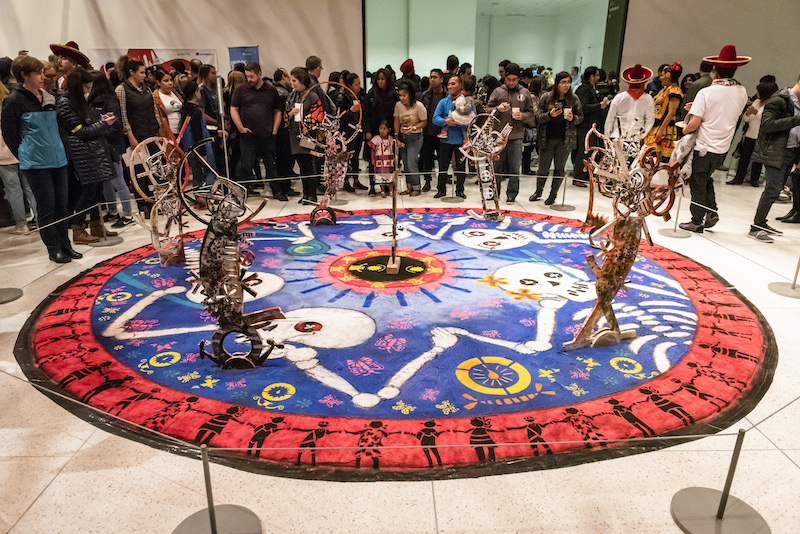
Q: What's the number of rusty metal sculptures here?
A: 5